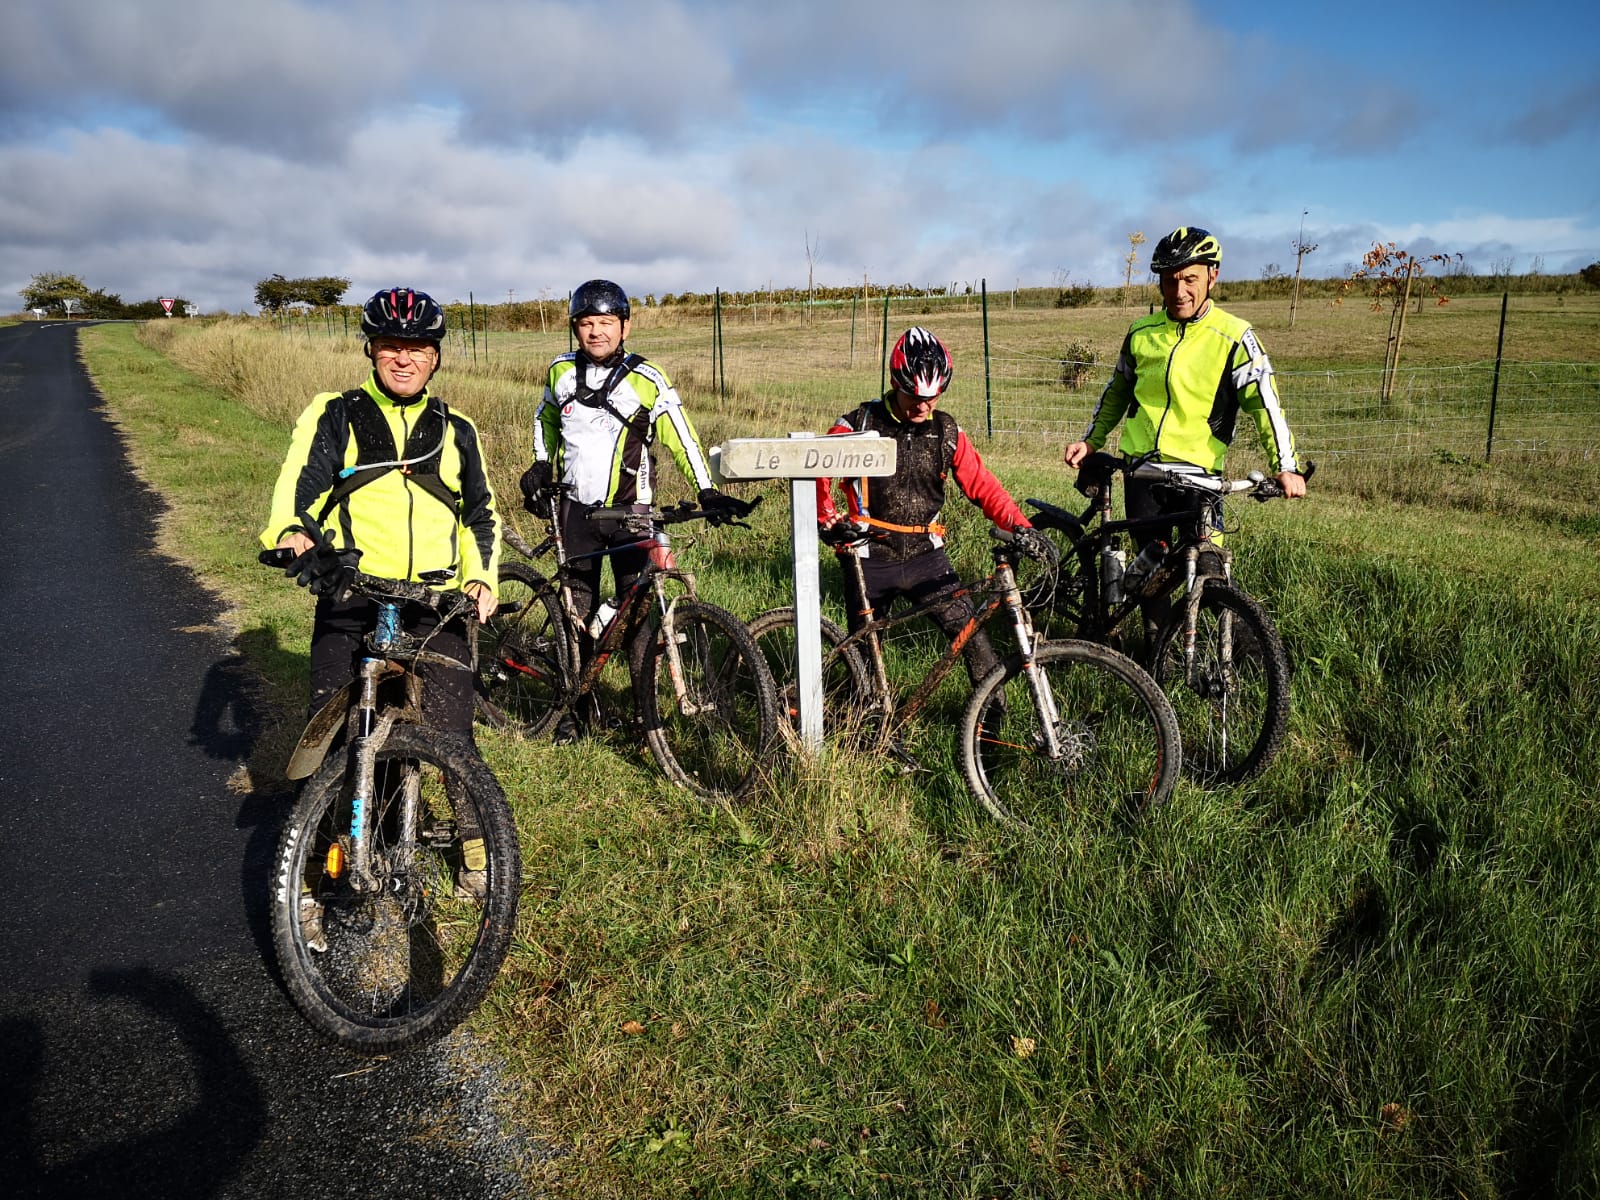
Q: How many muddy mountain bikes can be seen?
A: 4